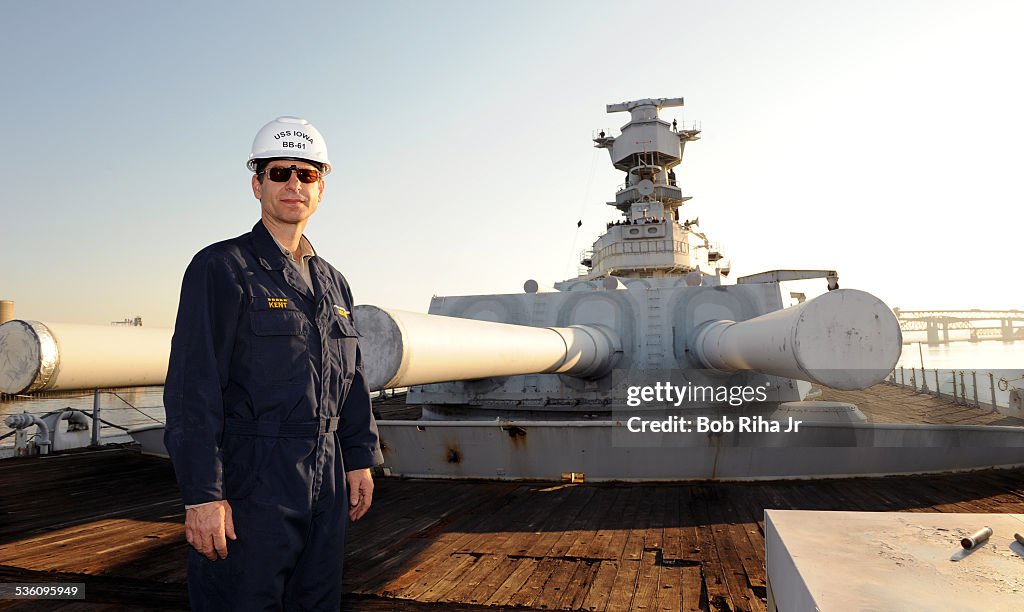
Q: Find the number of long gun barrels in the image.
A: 3